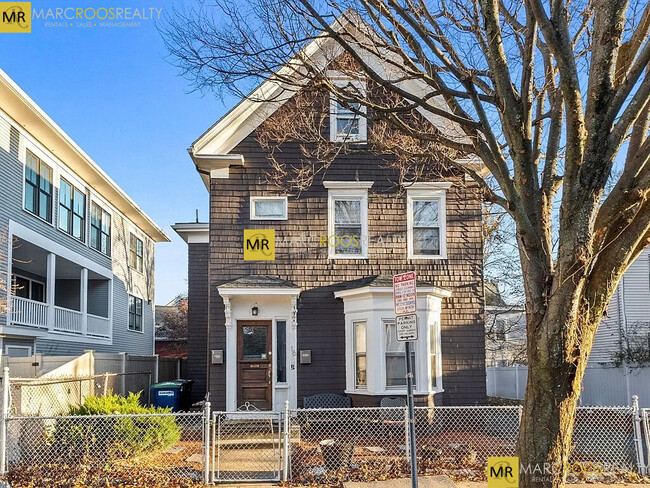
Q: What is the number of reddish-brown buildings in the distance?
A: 1